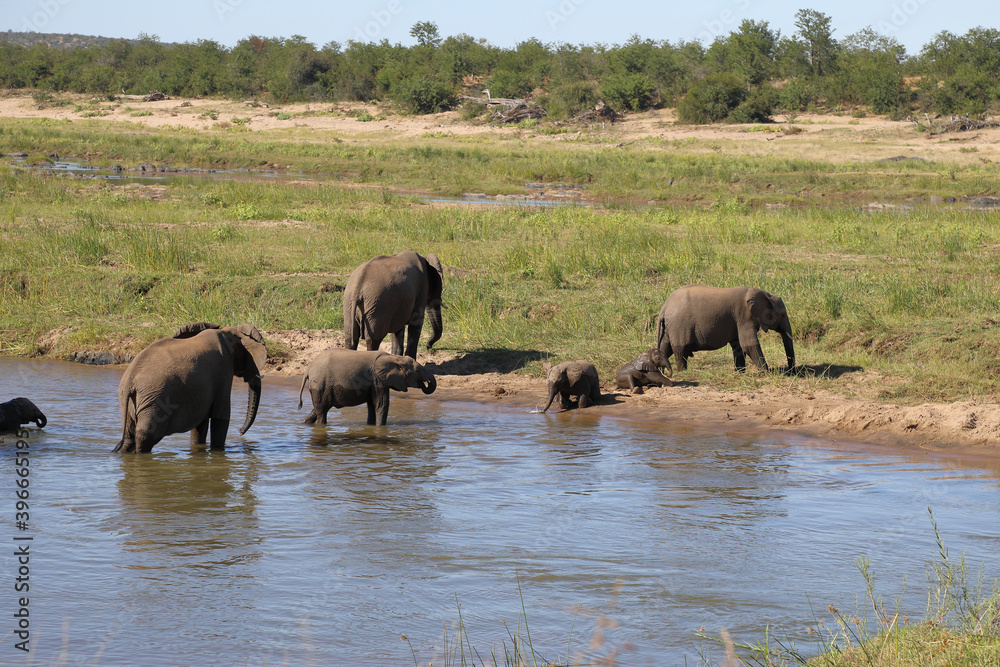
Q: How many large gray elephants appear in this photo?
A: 3